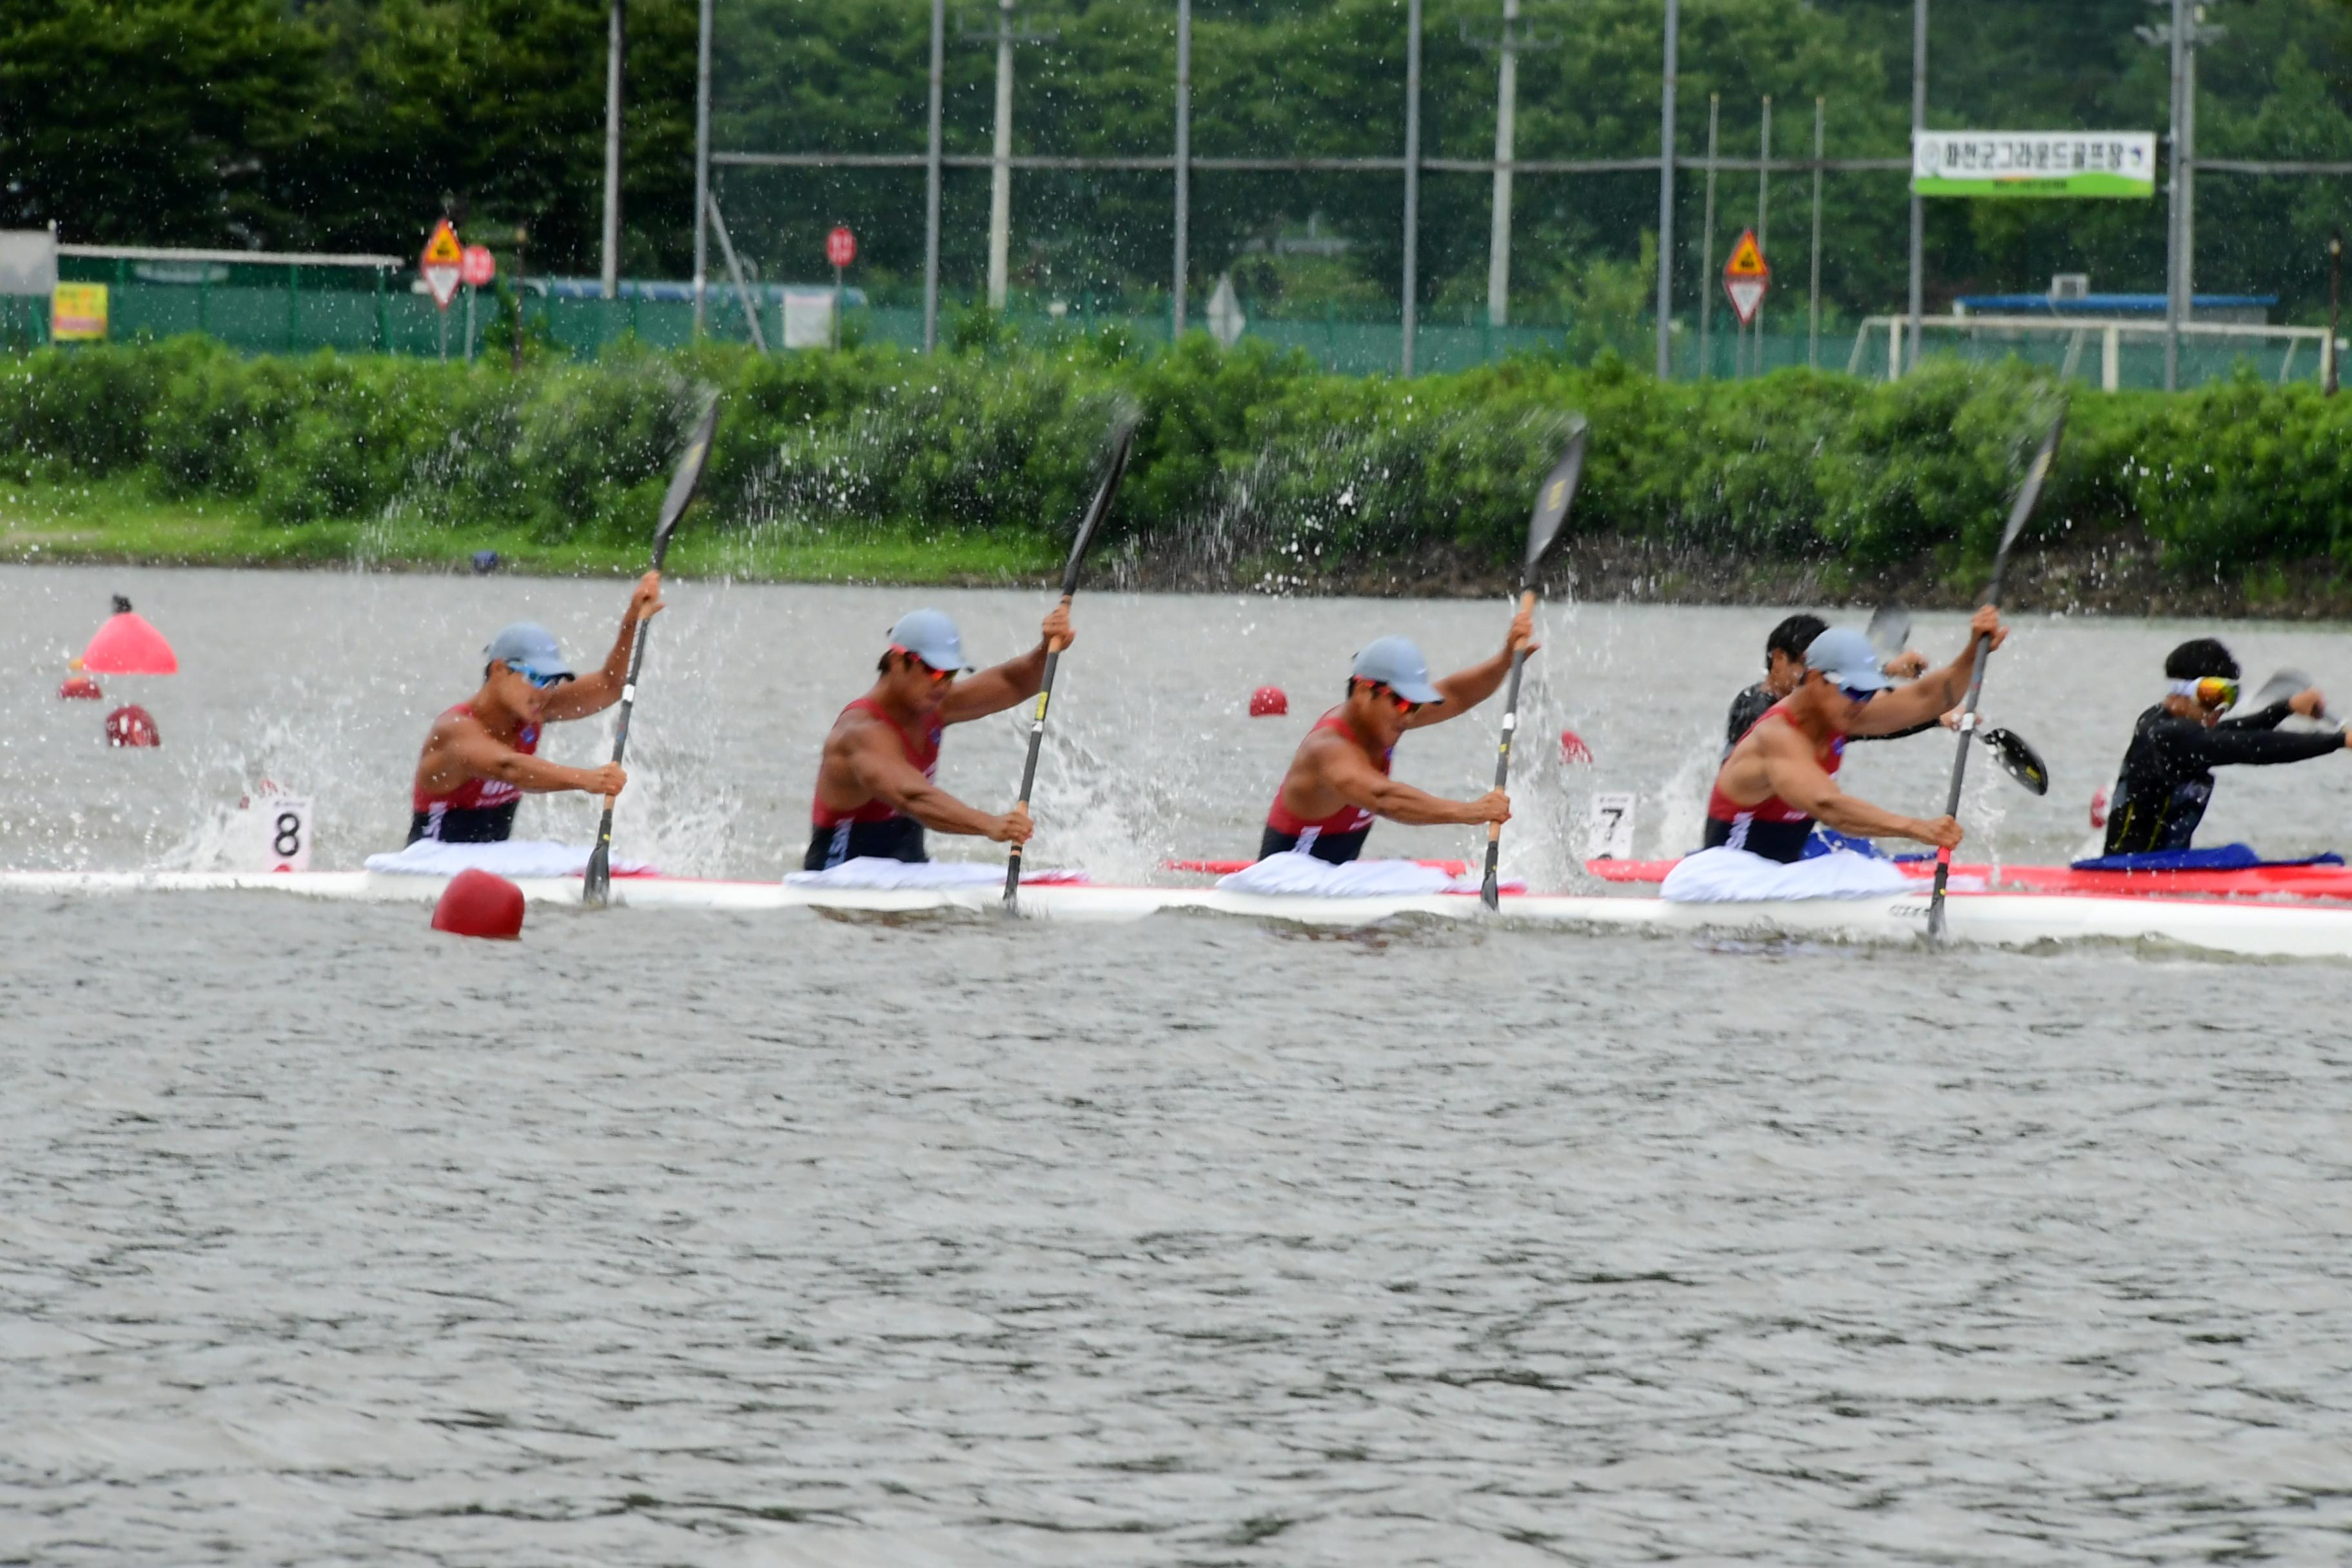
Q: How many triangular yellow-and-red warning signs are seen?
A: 2